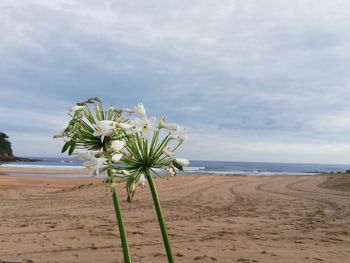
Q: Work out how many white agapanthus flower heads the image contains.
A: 2